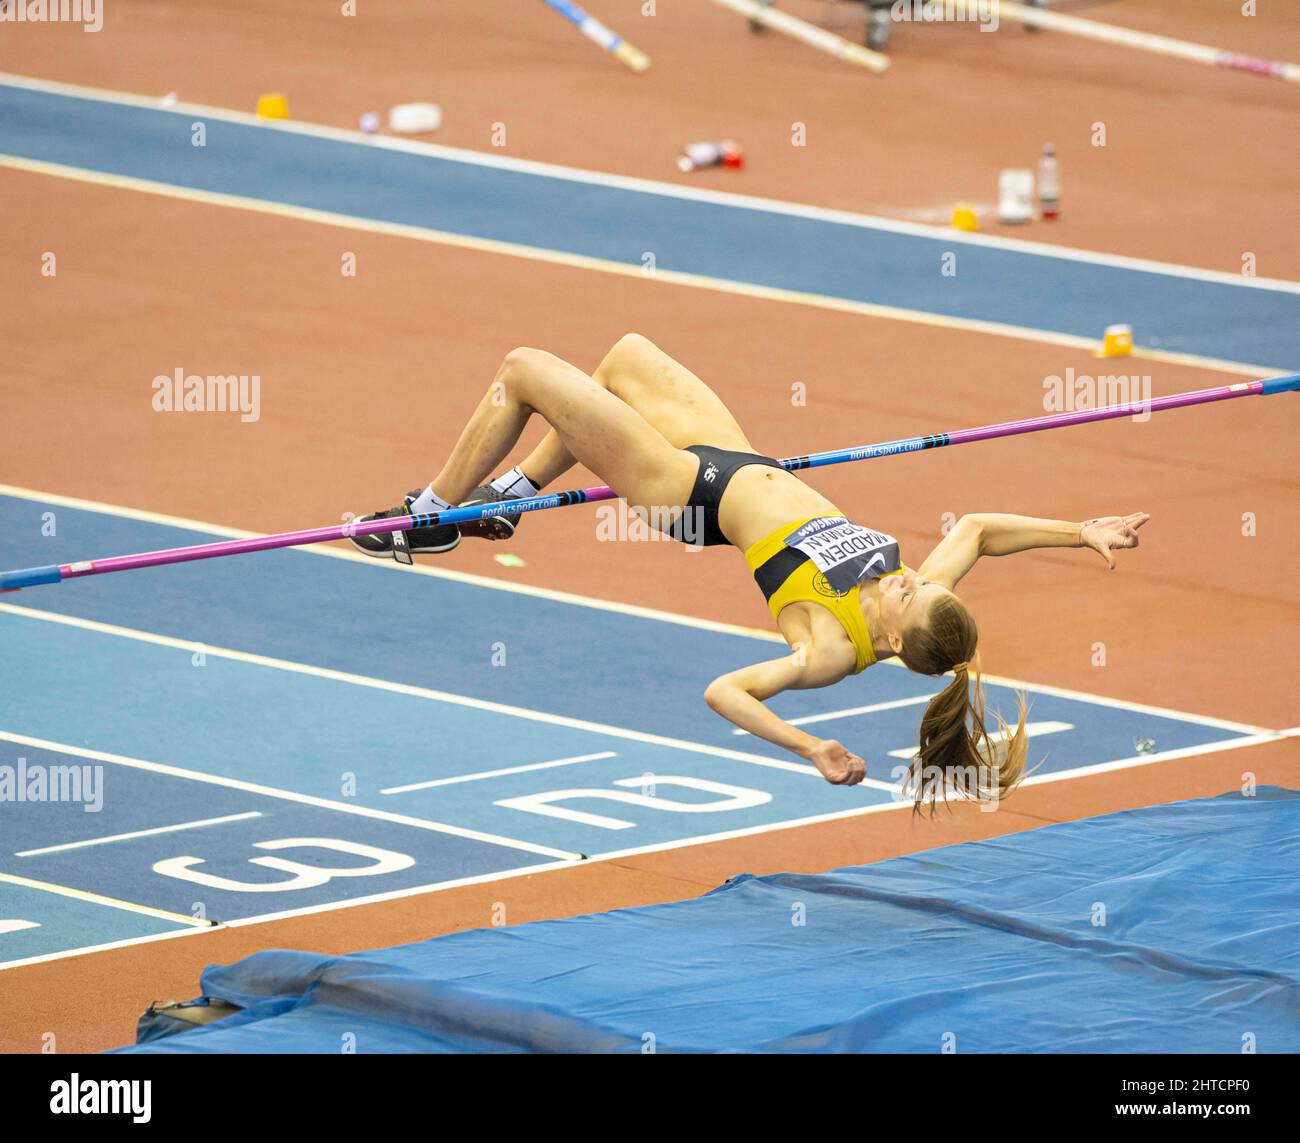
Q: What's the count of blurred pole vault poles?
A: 3